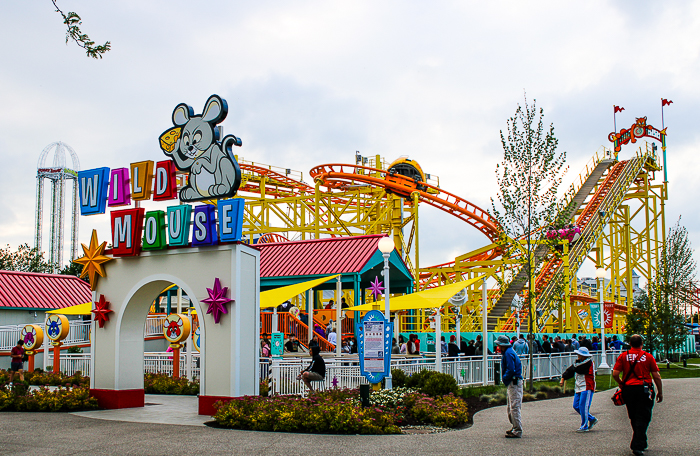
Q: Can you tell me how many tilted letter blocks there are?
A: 9